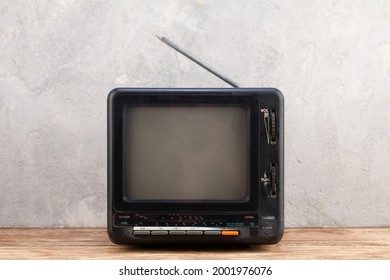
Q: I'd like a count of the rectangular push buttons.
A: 6